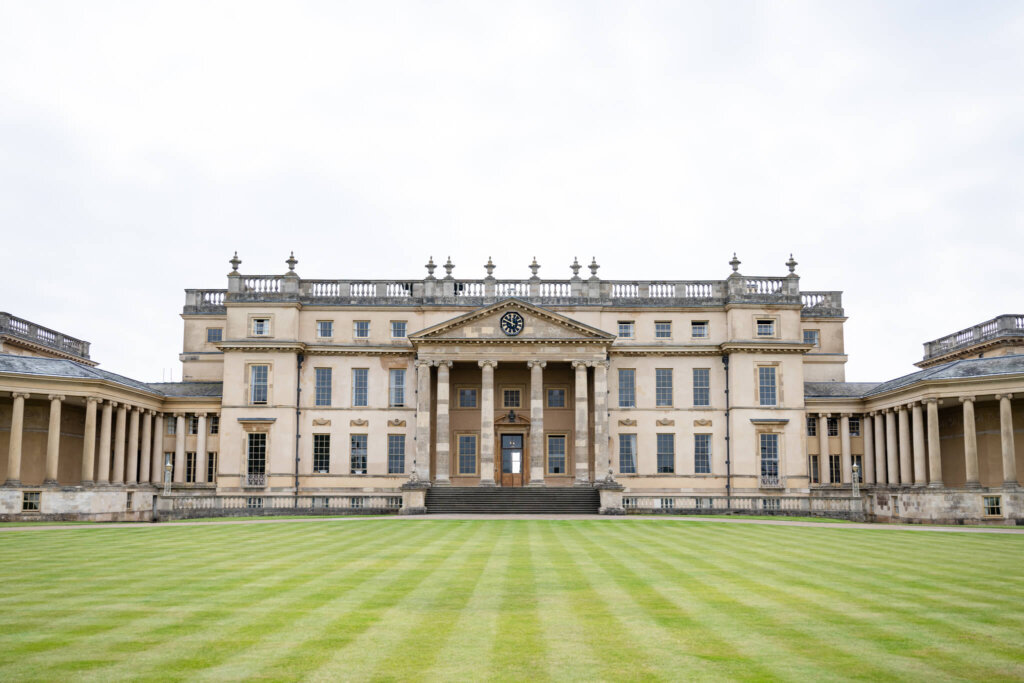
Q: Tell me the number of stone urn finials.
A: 10